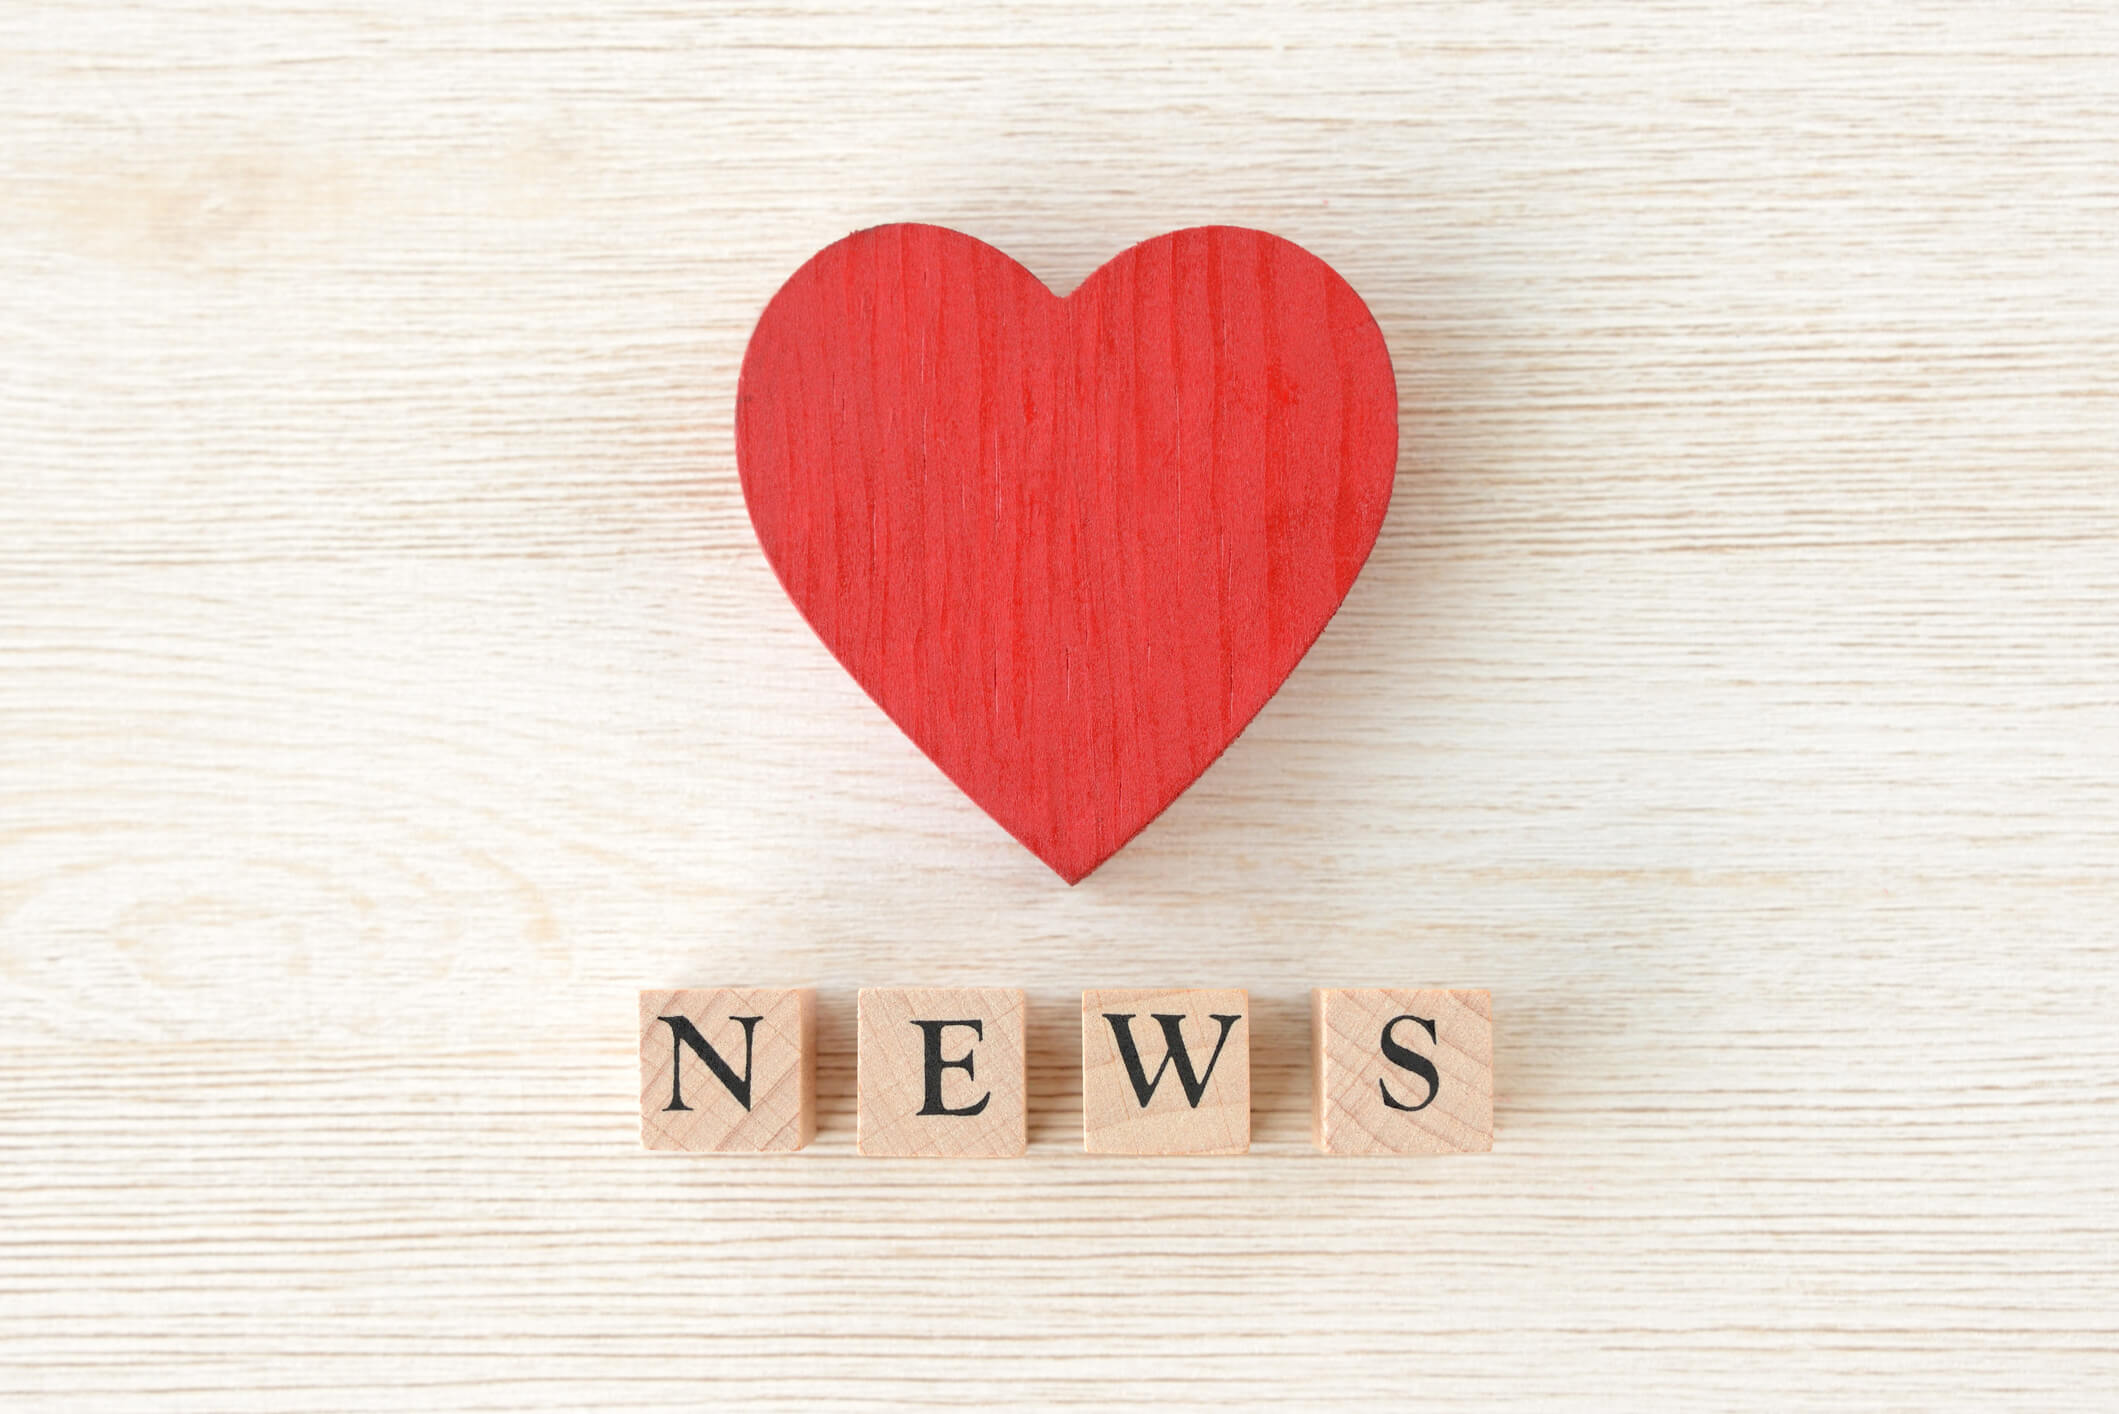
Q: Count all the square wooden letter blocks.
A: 4